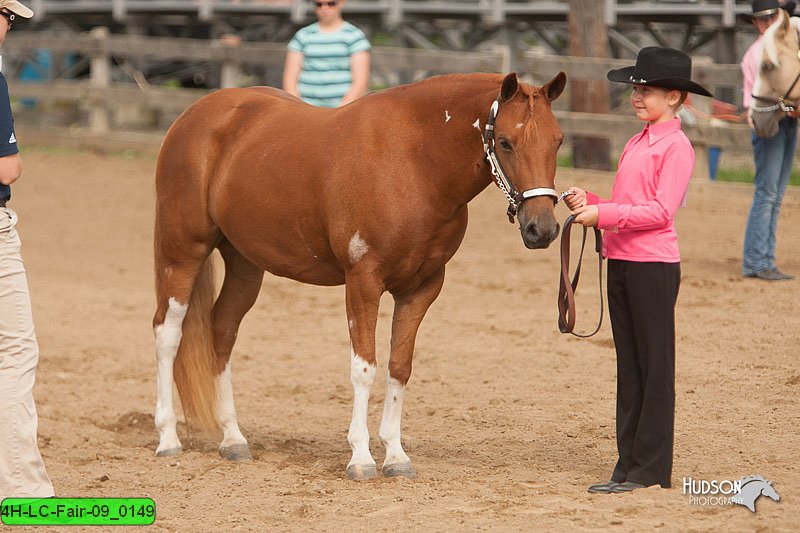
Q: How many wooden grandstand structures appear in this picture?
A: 1